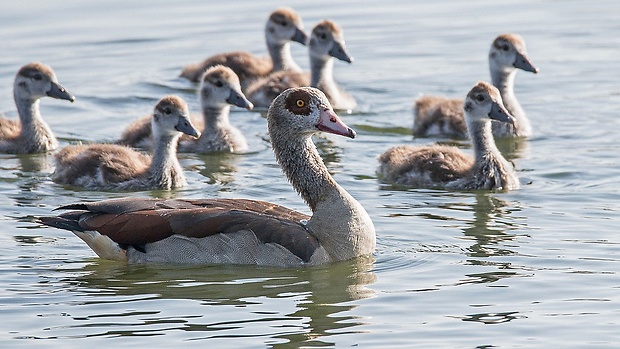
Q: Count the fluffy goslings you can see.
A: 7